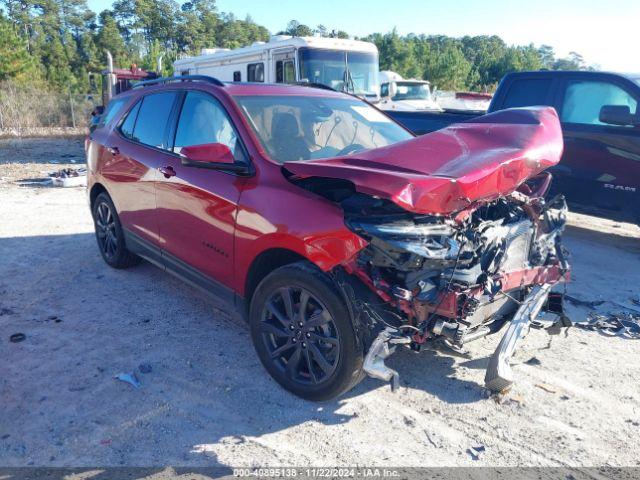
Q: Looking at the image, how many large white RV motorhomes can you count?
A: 1